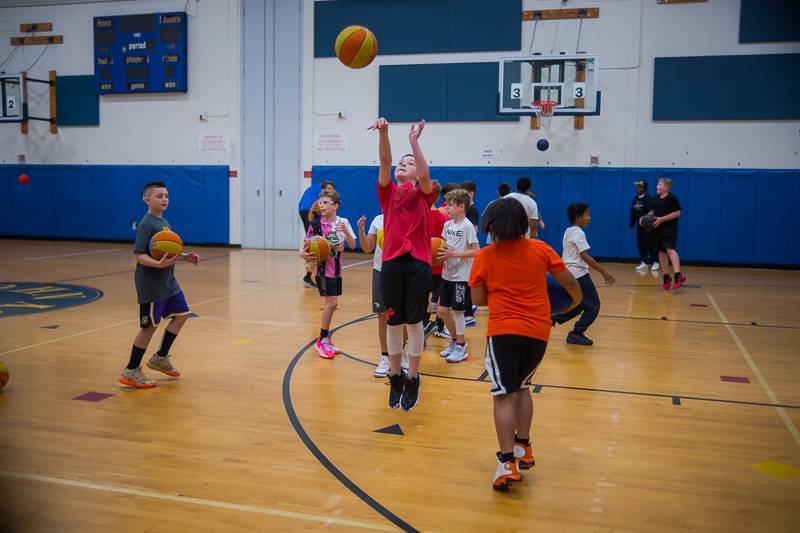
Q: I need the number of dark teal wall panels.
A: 5